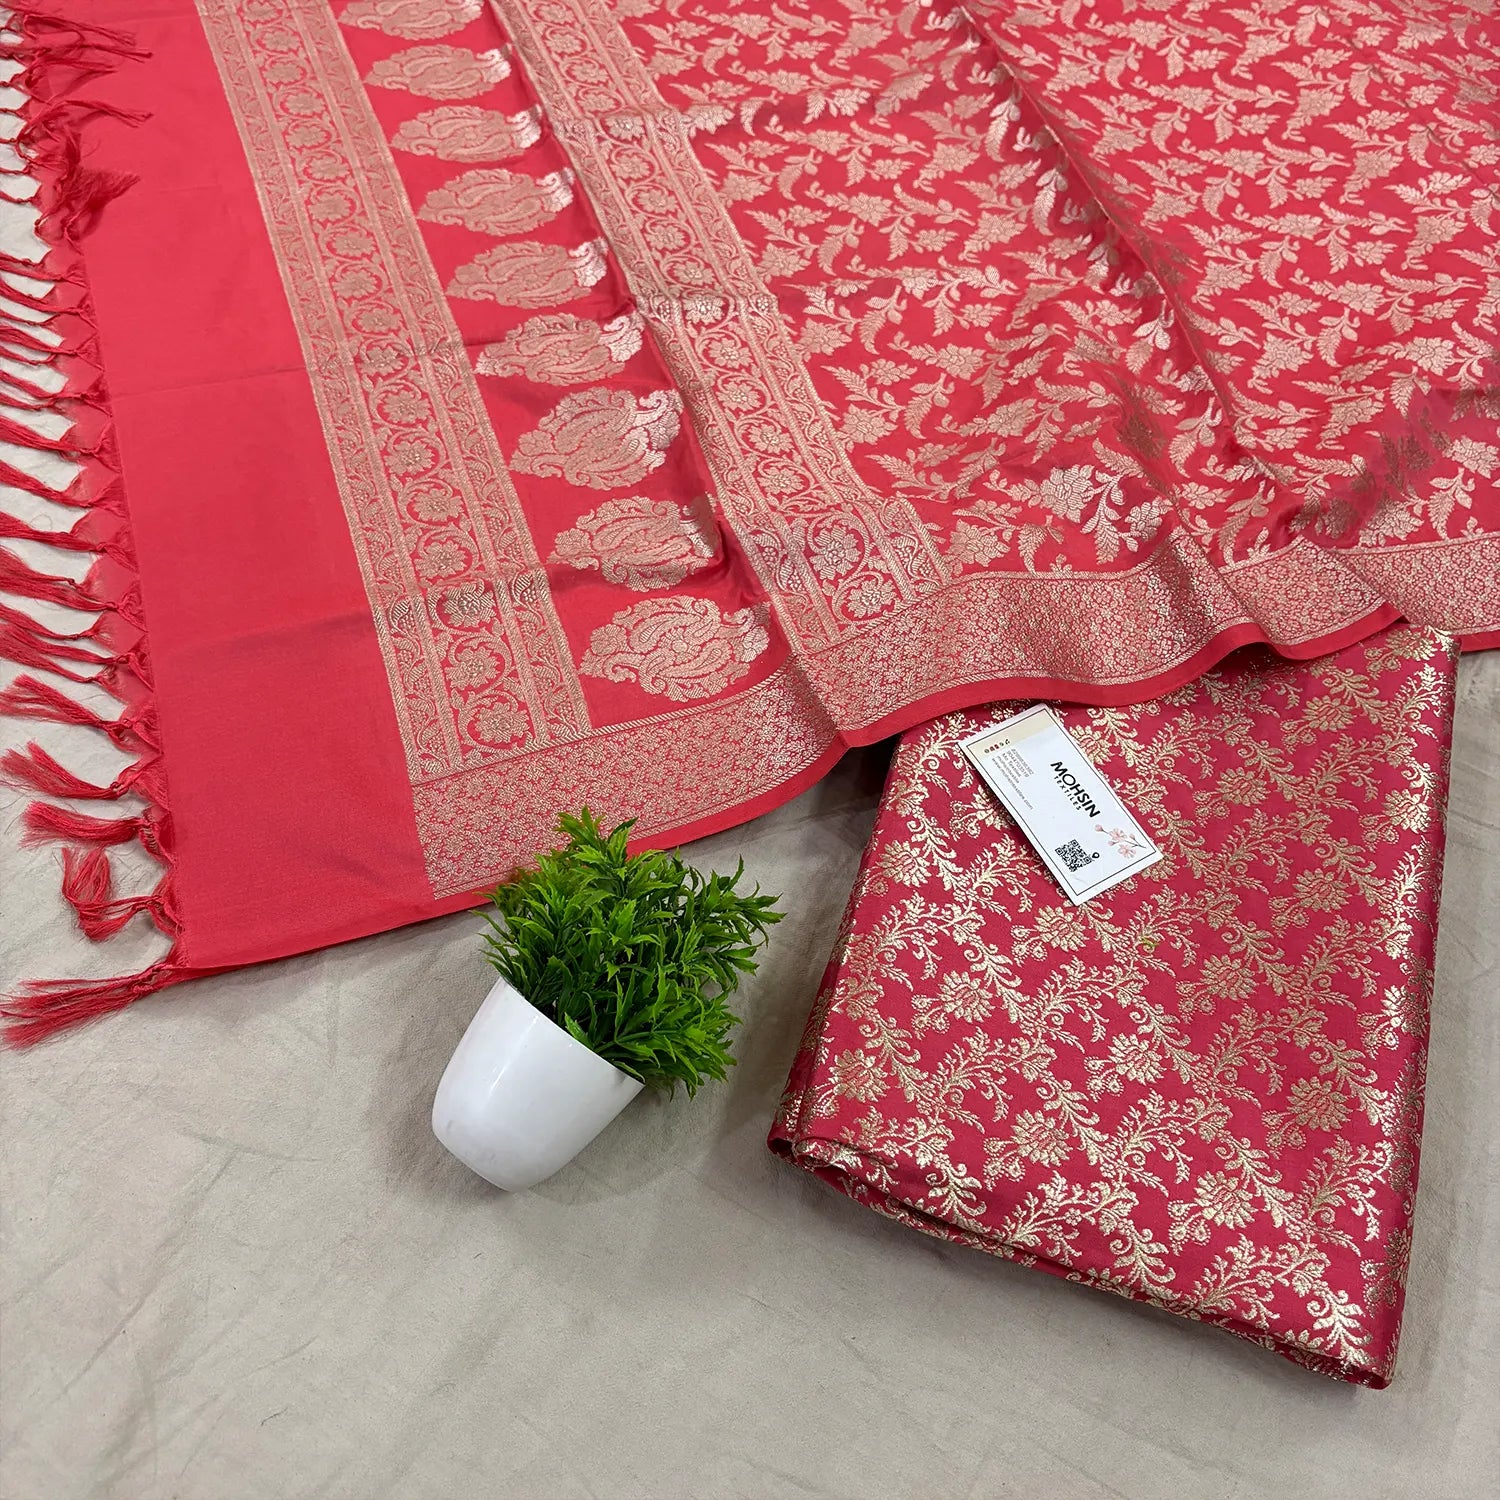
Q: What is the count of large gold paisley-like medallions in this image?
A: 9